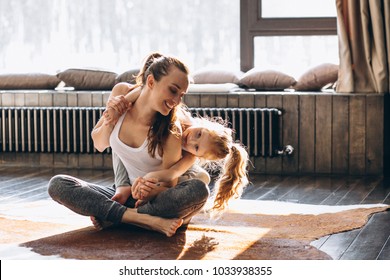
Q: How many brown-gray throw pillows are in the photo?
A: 6